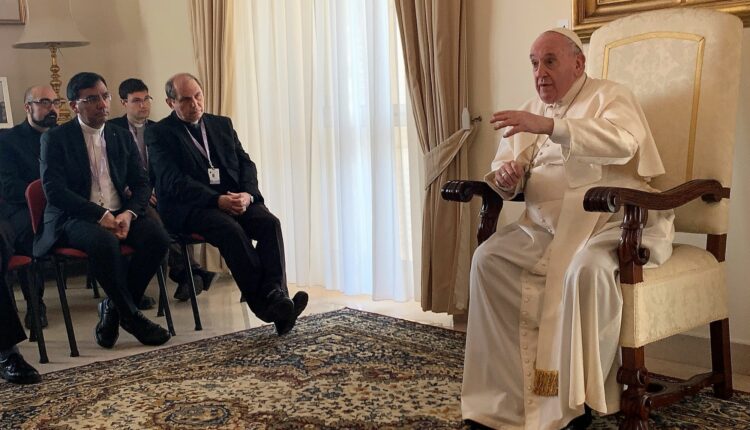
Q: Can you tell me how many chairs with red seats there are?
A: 3